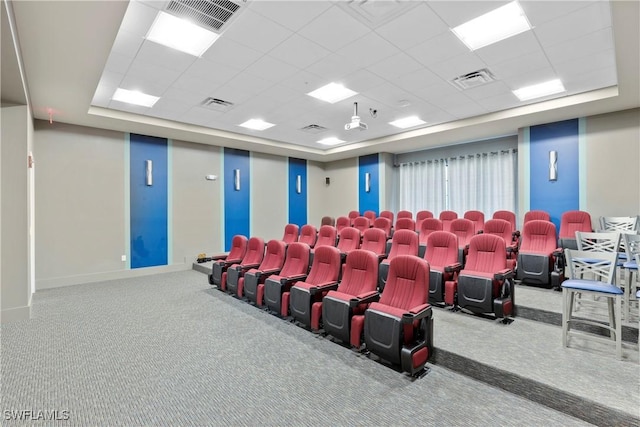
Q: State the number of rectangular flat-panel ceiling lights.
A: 8